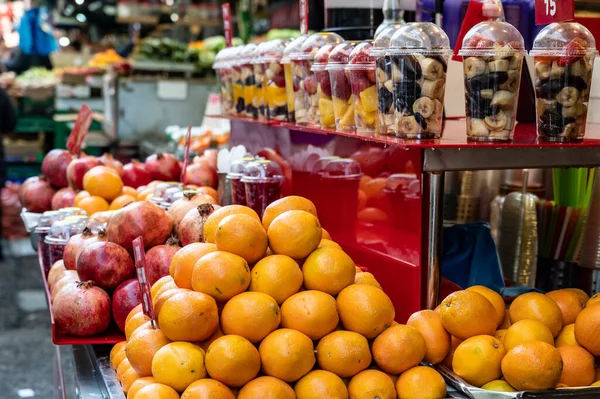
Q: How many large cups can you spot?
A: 4